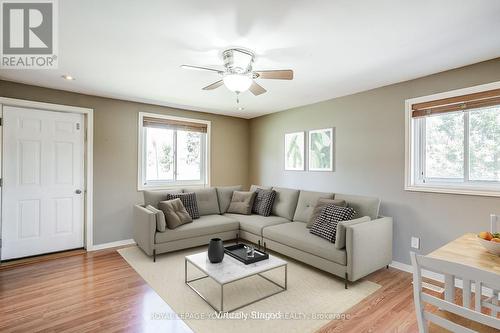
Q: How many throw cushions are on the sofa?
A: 6